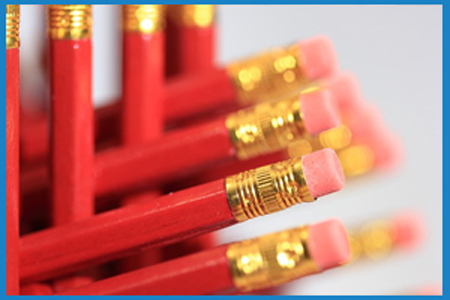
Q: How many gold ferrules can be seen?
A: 11